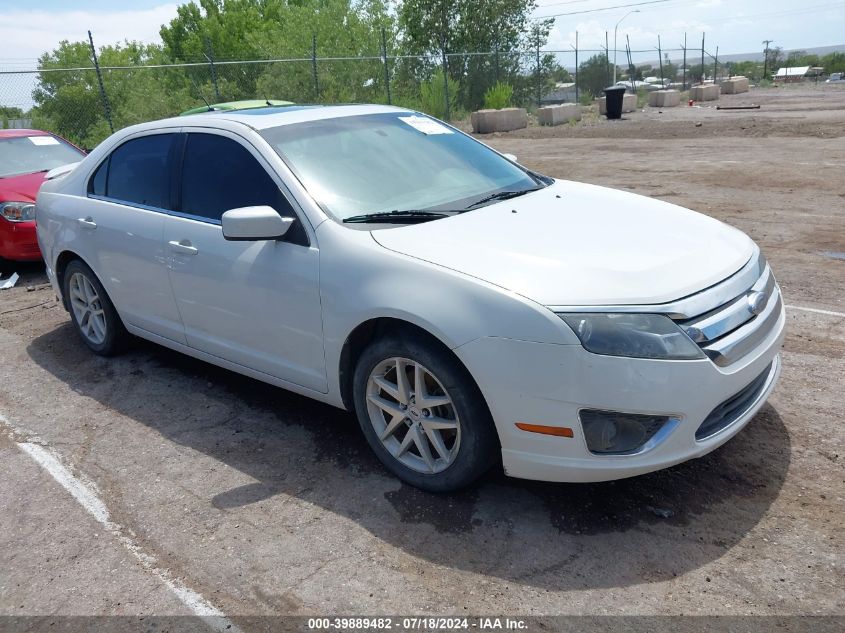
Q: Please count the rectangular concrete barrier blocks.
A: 6